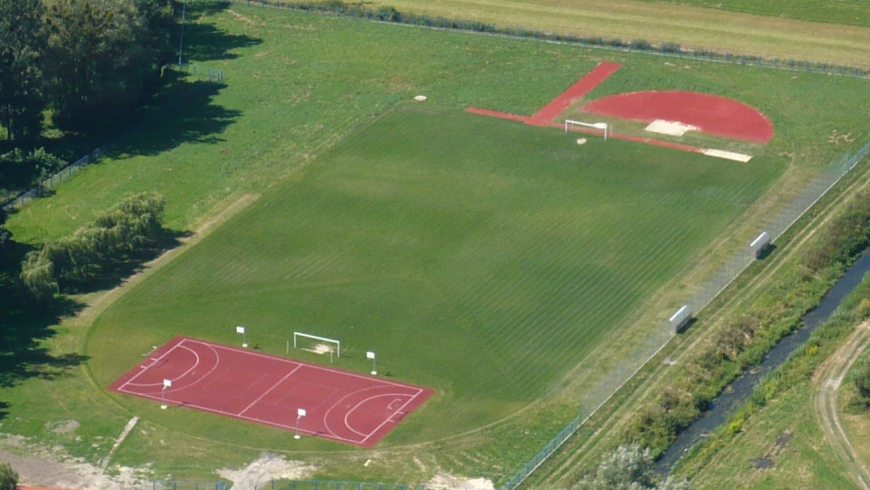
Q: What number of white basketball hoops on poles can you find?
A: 4